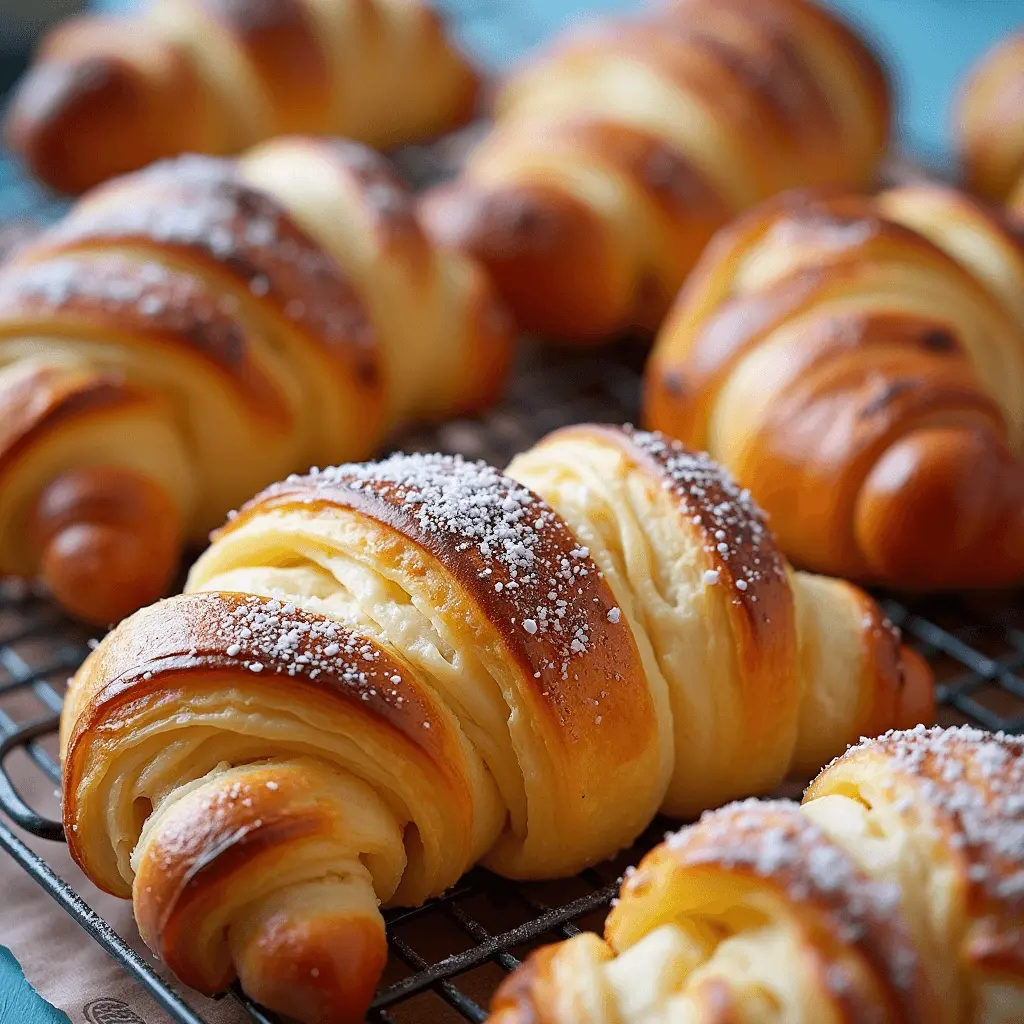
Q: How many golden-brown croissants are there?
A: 7